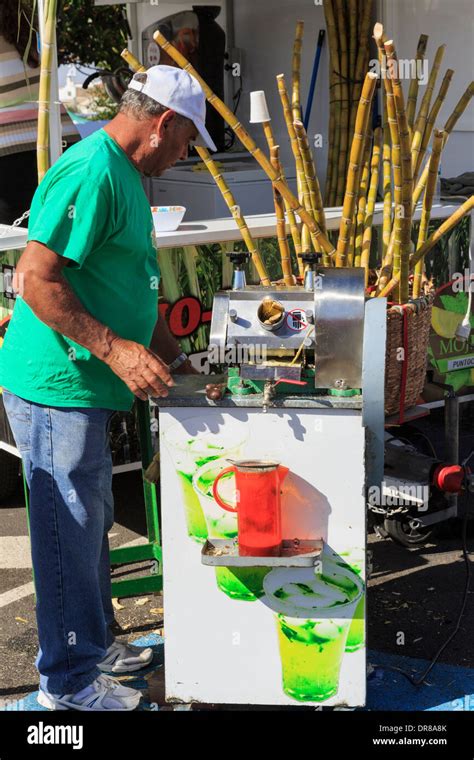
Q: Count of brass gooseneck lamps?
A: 0